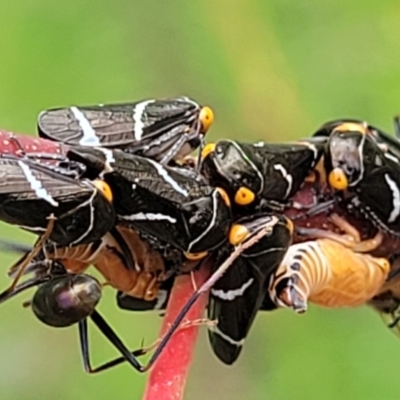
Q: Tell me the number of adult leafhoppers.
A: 6